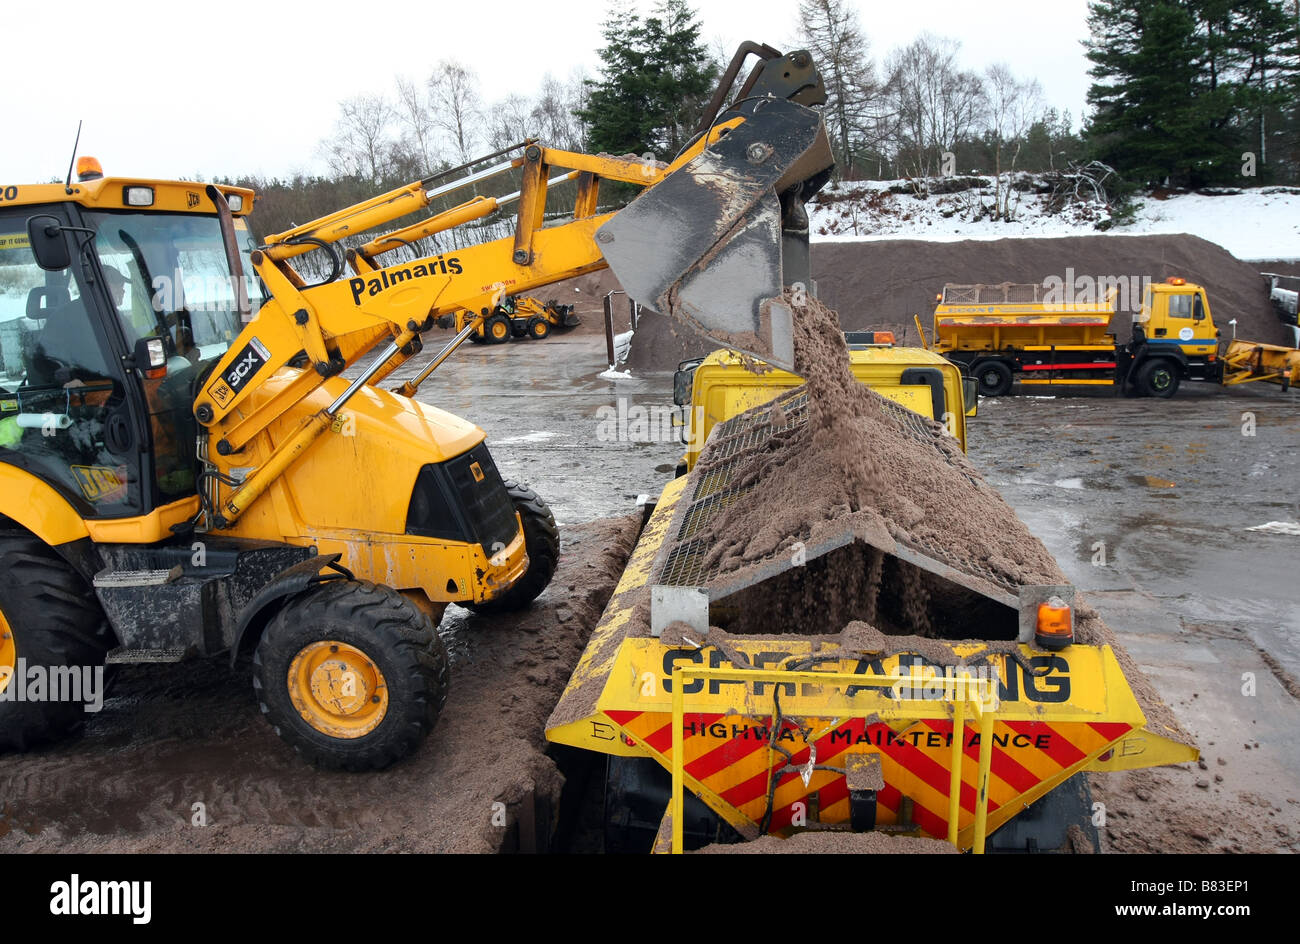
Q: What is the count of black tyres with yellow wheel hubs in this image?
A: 4